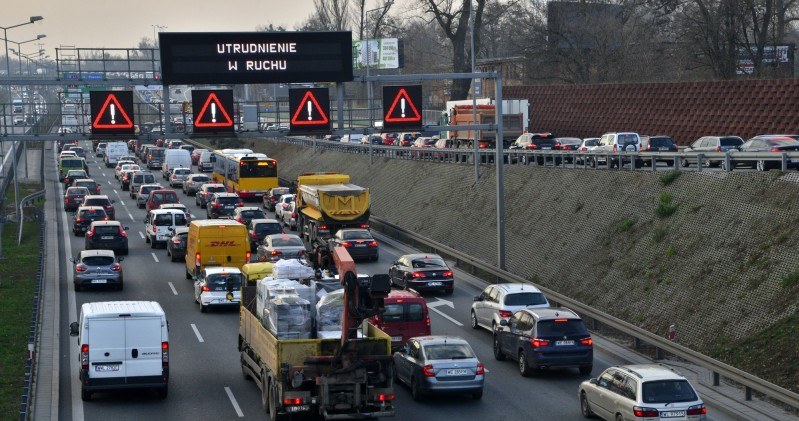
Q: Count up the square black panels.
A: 4